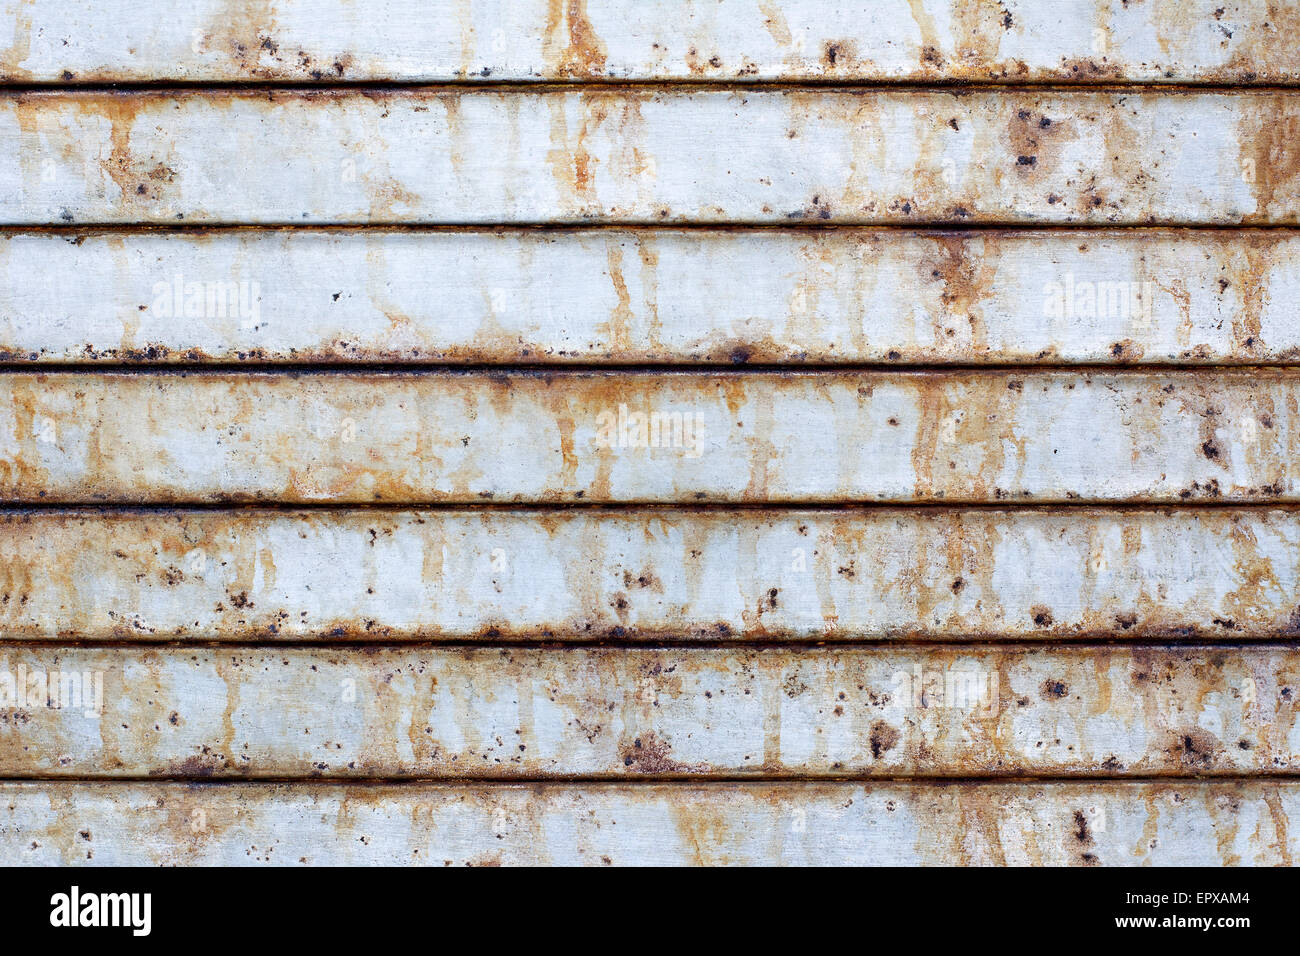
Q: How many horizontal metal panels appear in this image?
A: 7